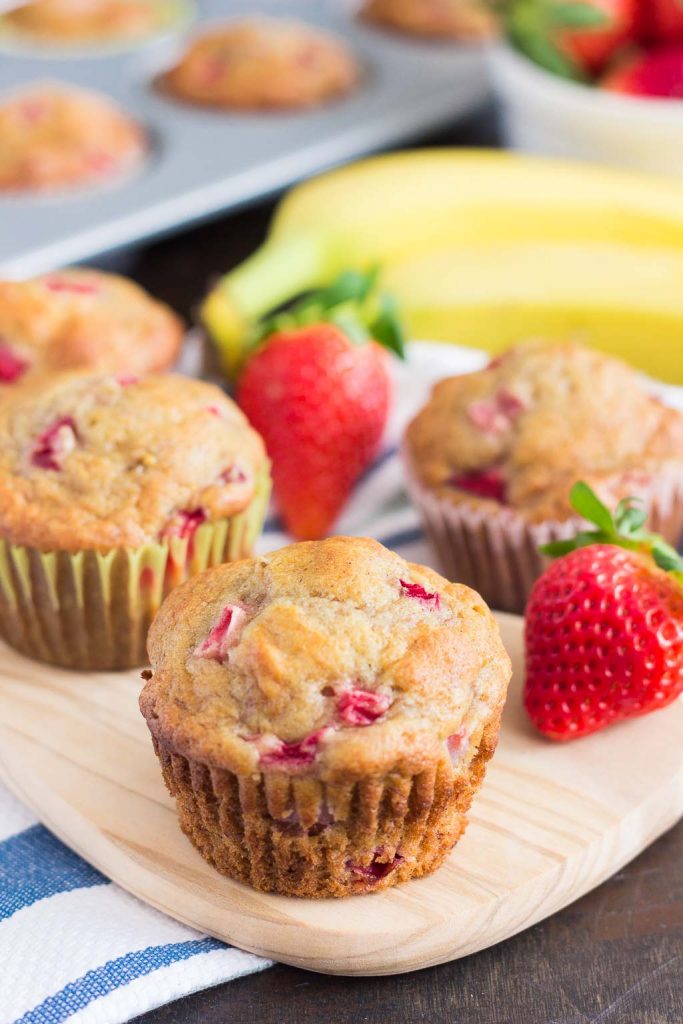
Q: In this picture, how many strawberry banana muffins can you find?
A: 8